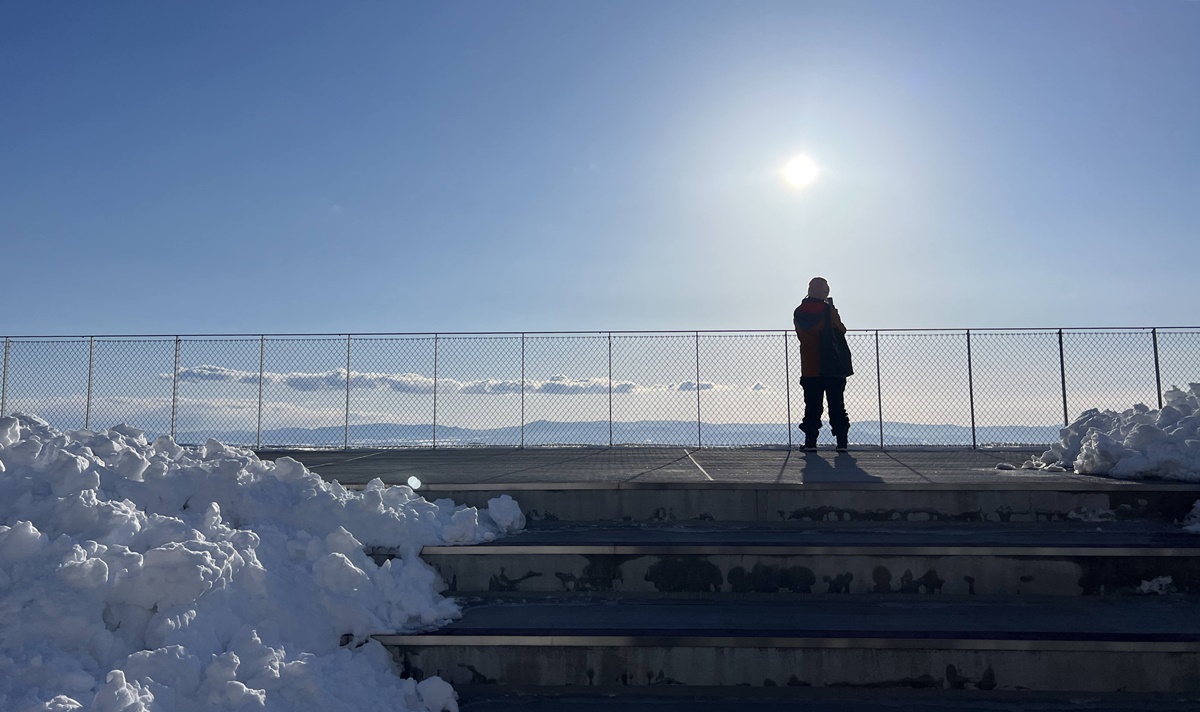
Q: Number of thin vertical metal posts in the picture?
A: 14